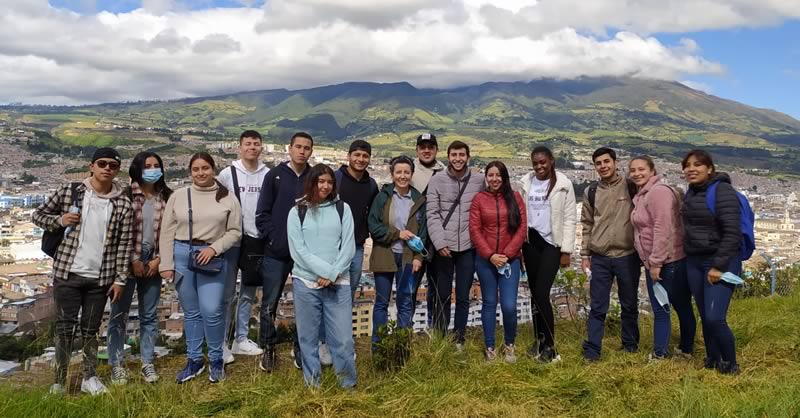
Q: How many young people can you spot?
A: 15